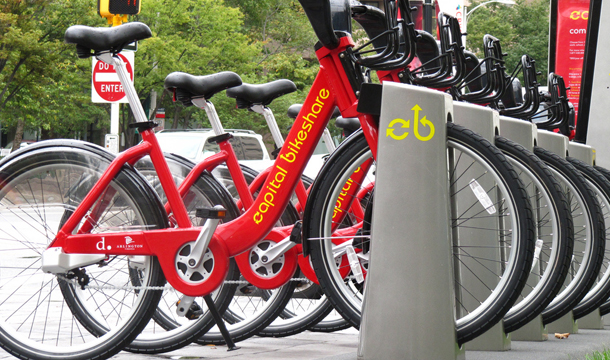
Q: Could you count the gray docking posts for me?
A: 5